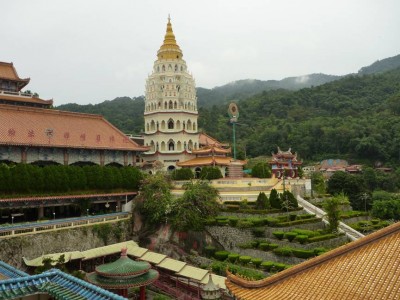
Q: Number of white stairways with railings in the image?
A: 1